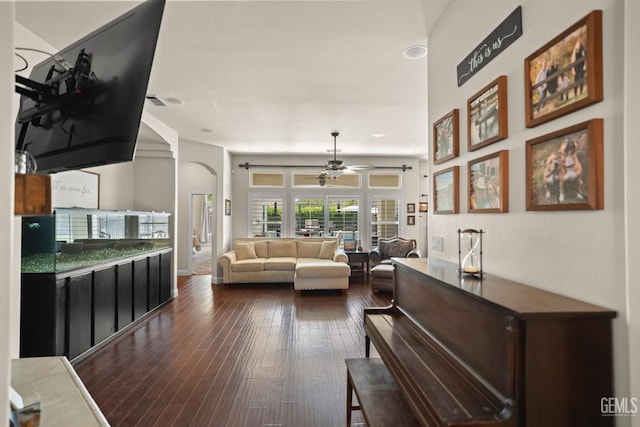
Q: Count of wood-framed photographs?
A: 6